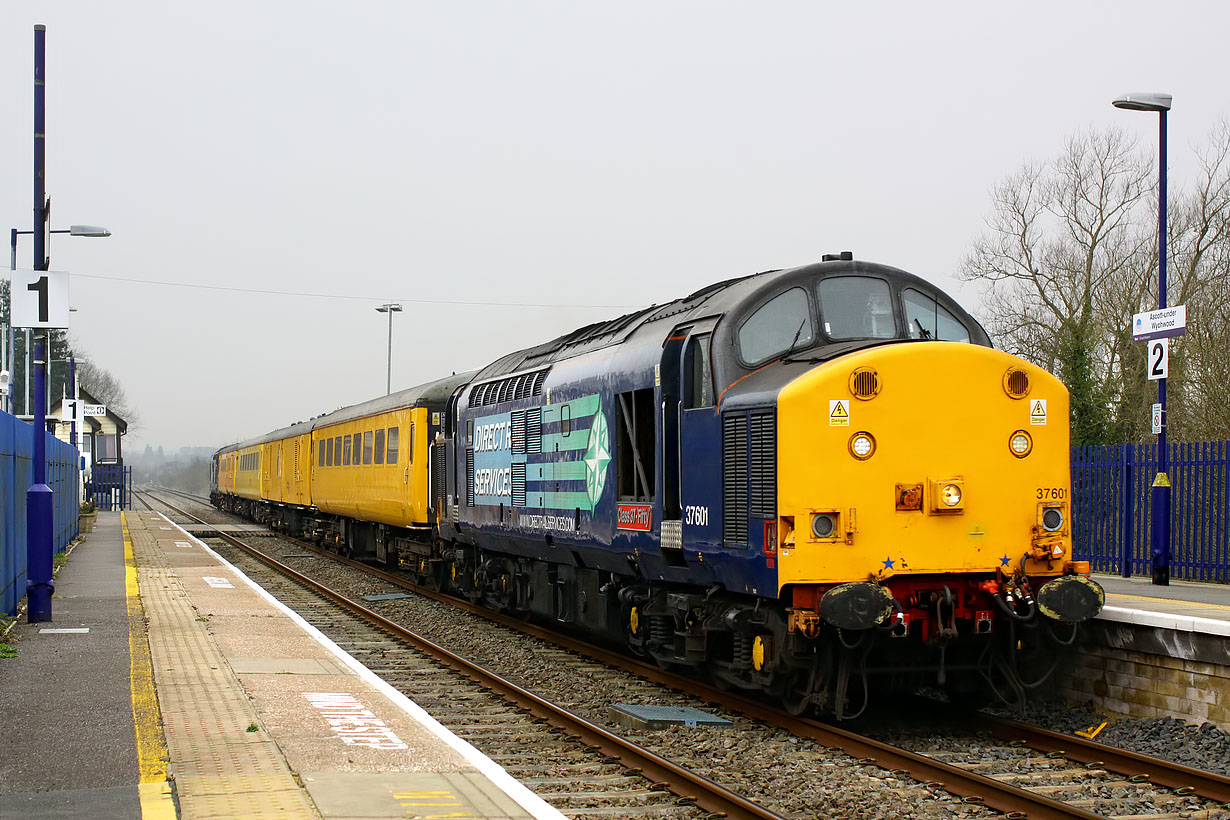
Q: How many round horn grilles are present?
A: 2